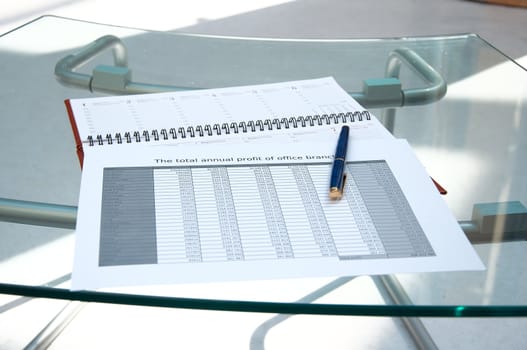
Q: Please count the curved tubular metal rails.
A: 2